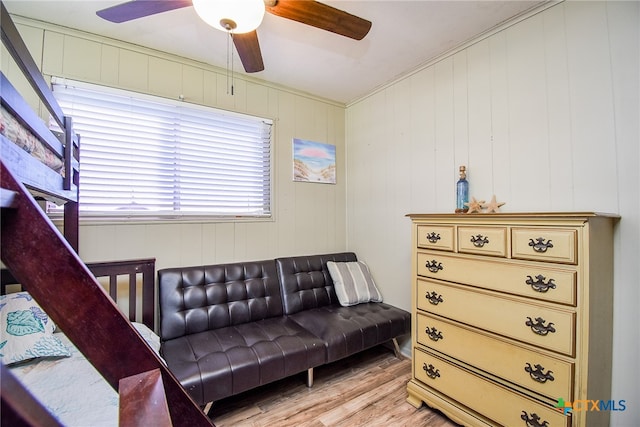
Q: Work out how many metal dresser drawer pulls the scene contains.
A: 11